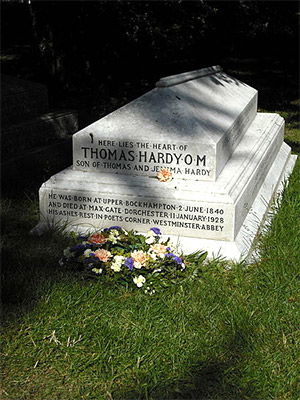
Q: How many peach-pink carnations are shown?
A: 5